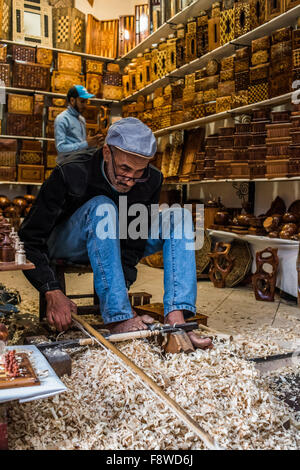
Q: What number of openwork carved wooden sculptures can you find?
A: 2